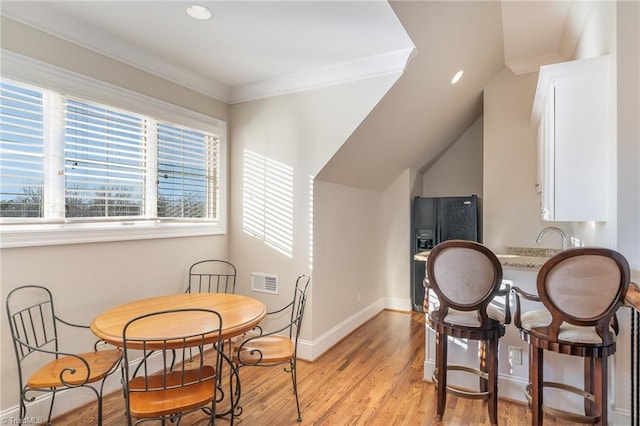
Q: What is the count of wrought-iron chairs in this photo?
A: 4